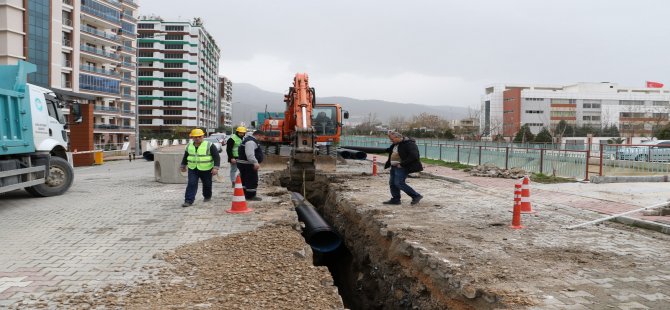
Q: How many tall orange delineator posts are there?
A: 2